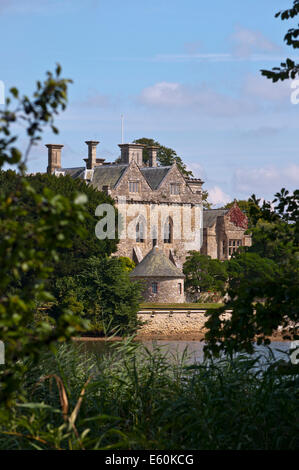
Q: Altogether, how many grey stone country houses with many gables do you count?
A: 1